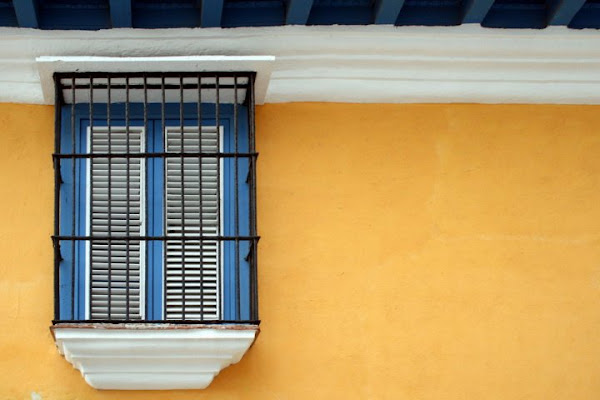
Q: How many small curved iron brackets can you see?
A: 4